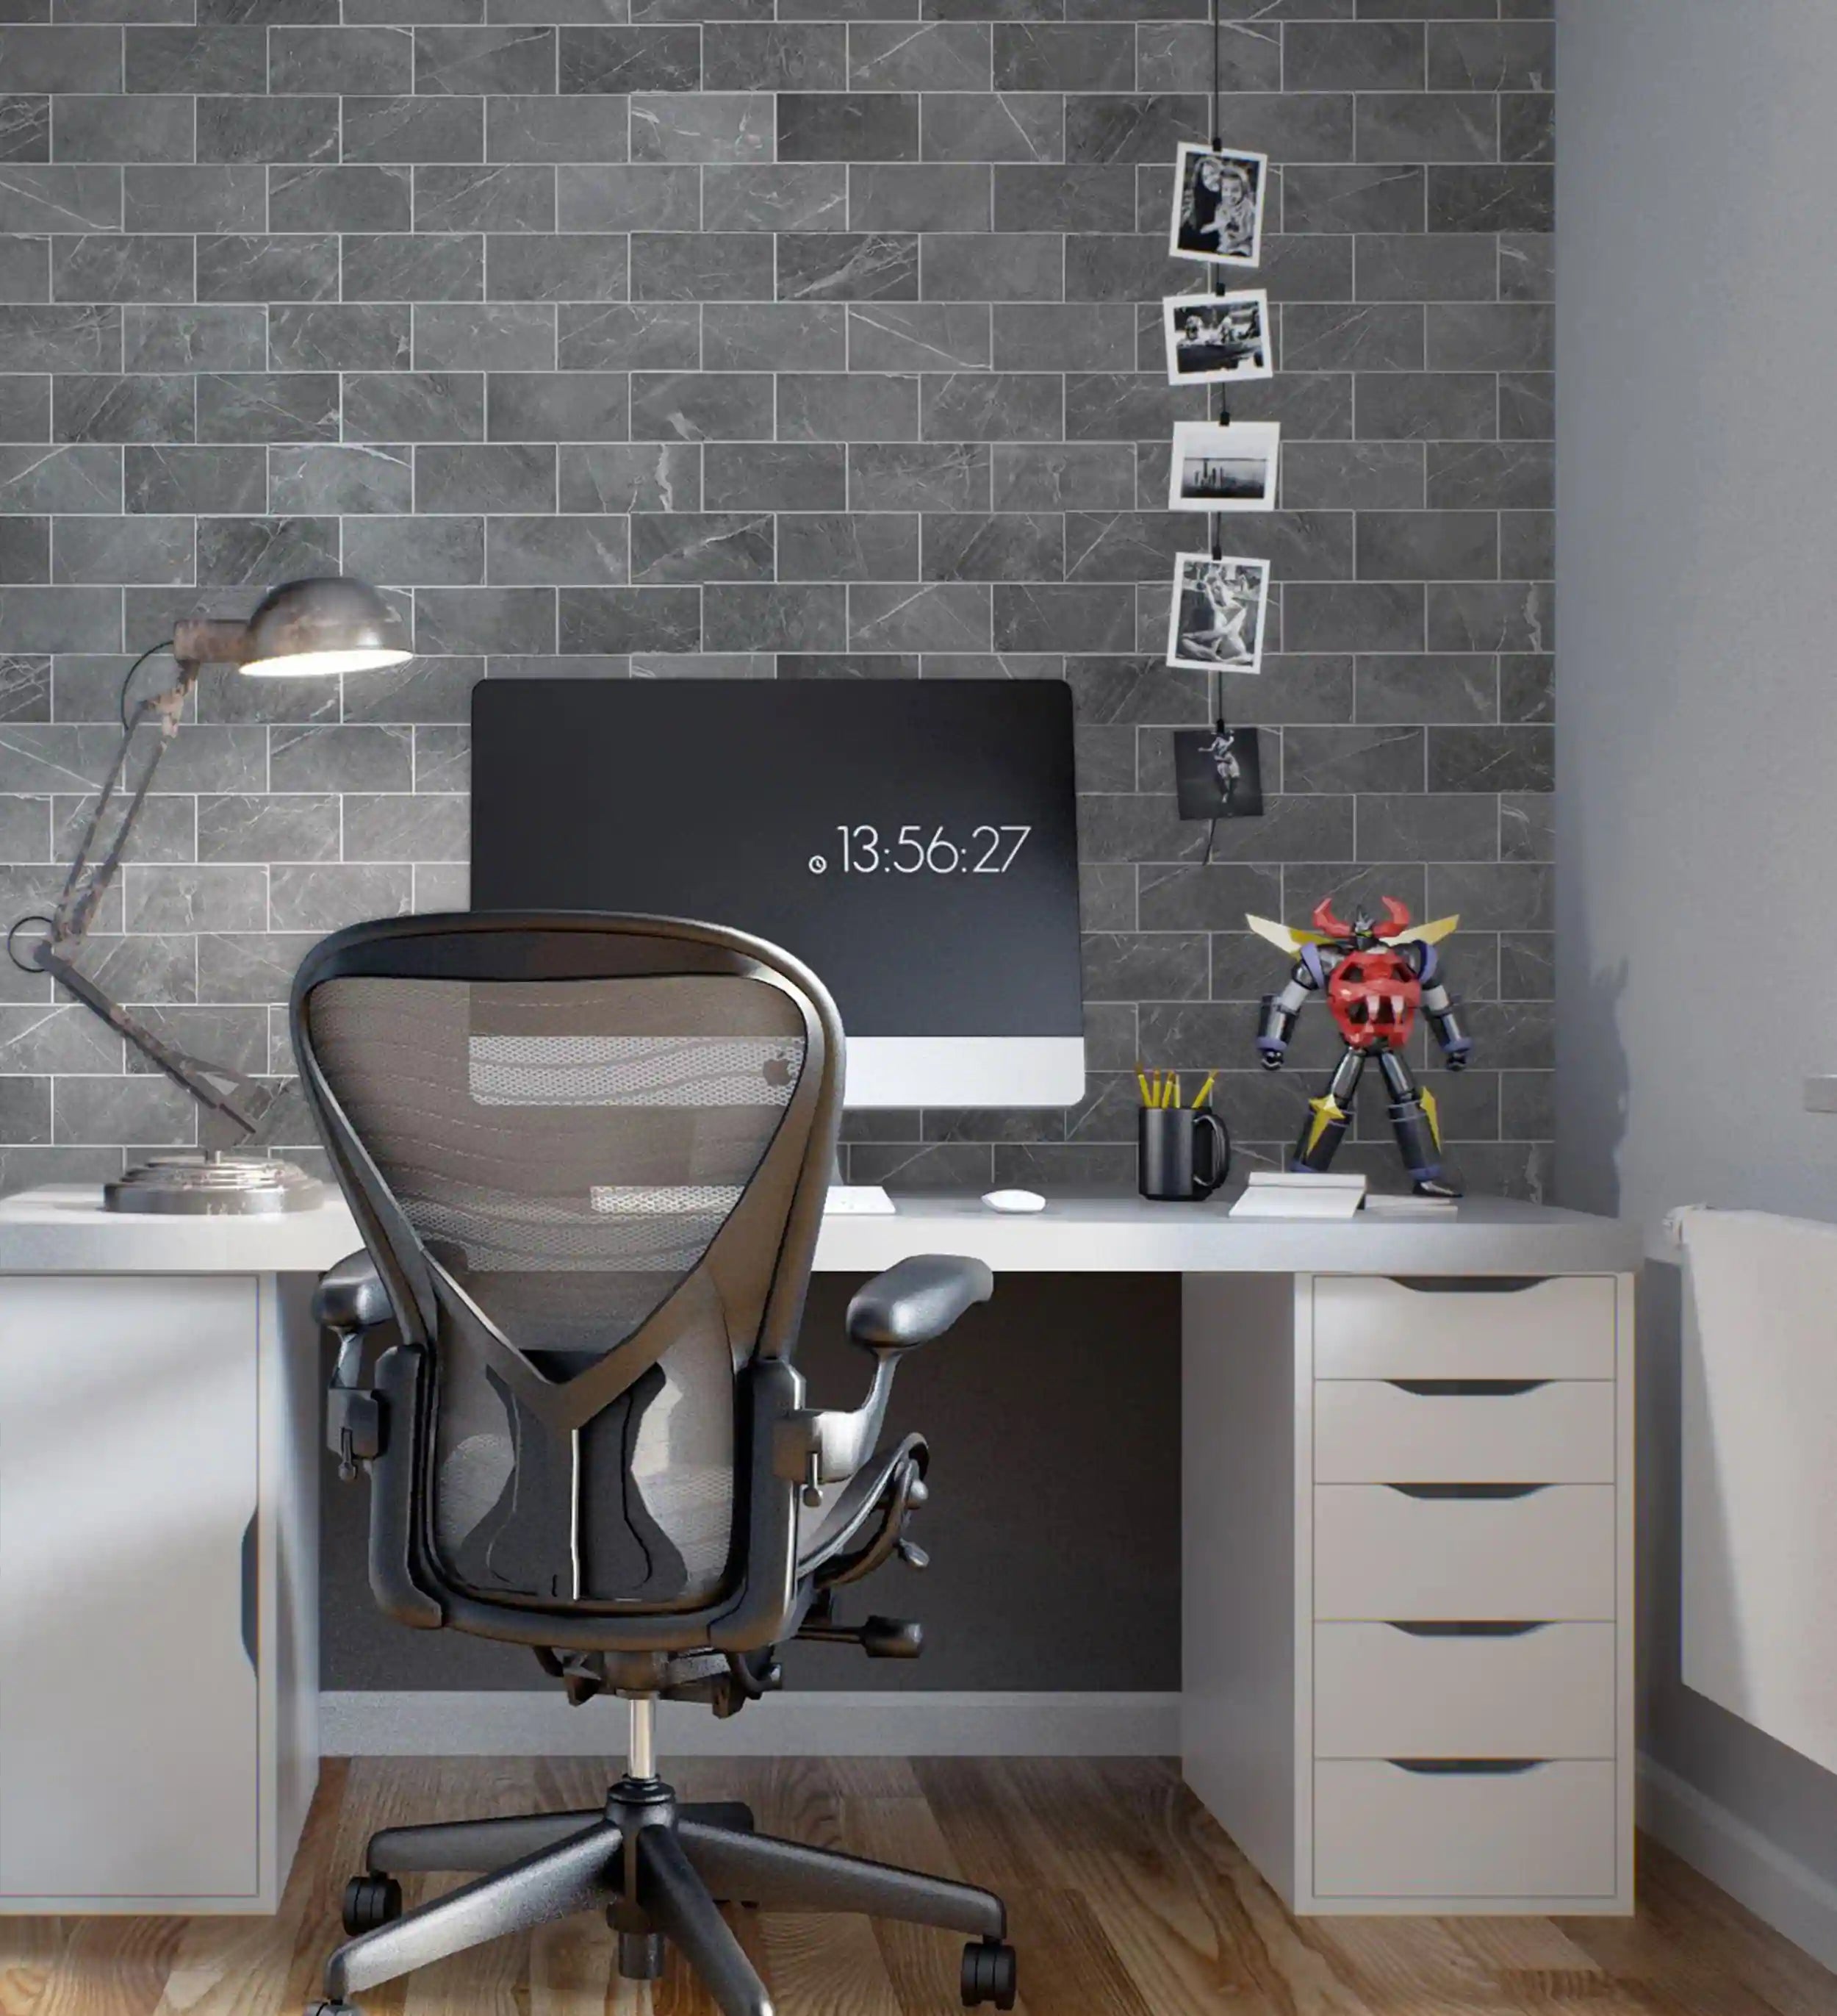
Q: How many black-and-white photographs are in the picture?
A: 5